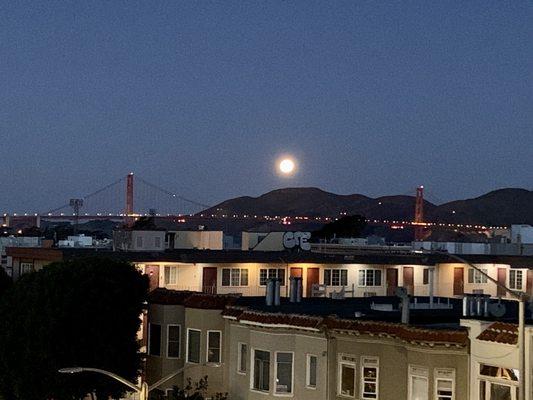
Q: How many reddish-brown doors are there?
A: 9